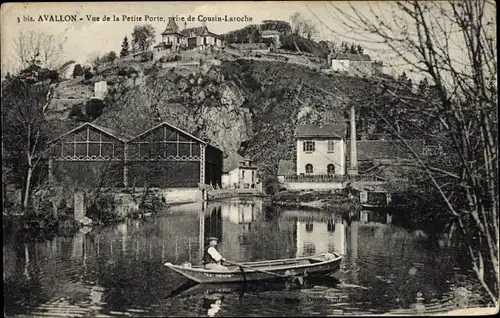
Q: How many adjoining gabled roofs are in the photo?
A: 2